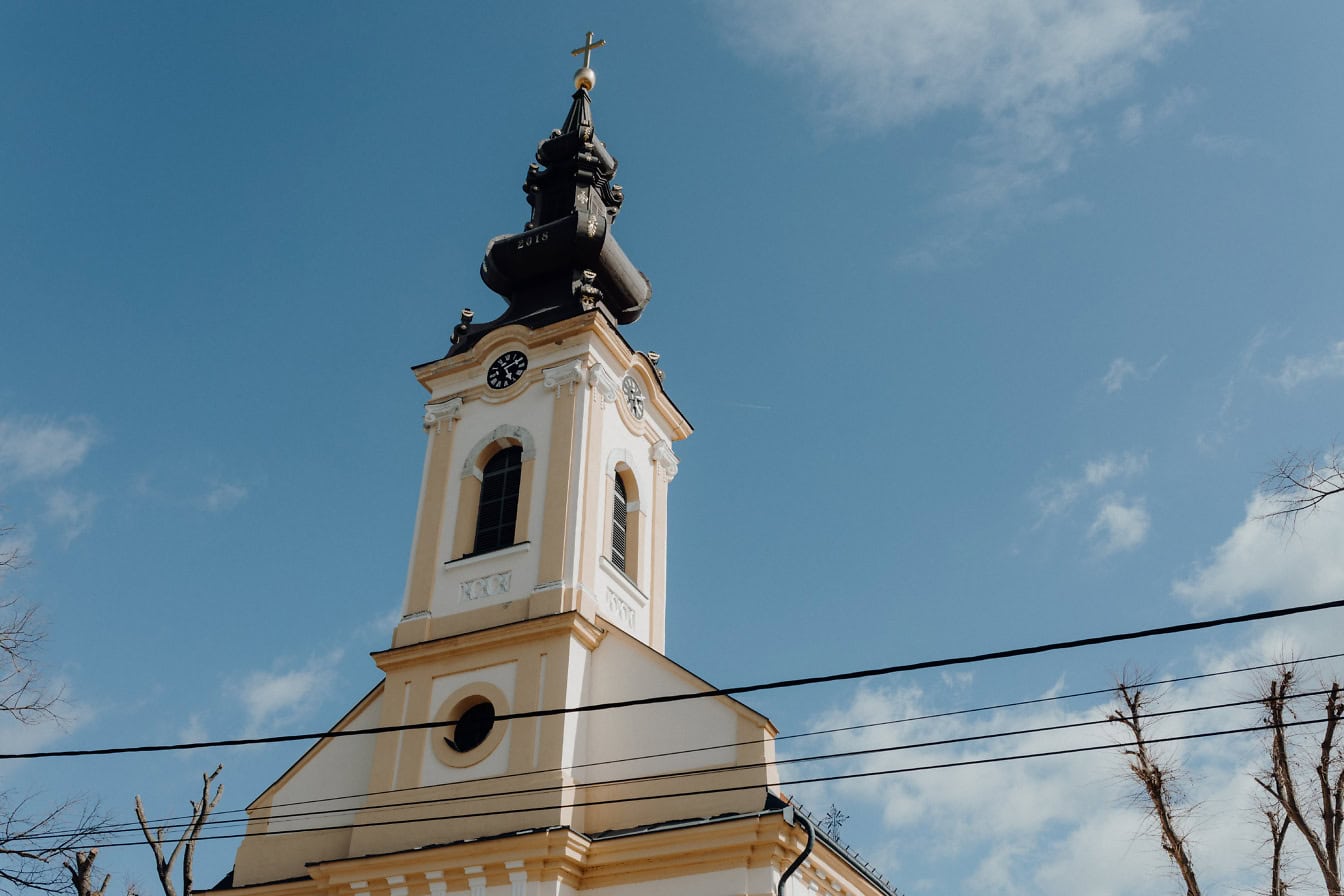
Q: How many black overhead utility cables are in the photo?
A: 4